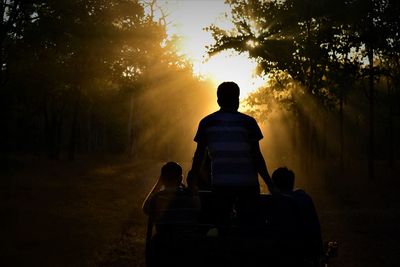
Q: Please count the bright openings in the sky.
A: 1